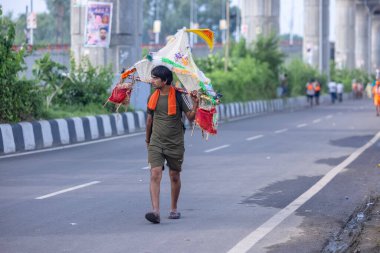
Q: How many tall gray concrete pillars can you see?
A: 6